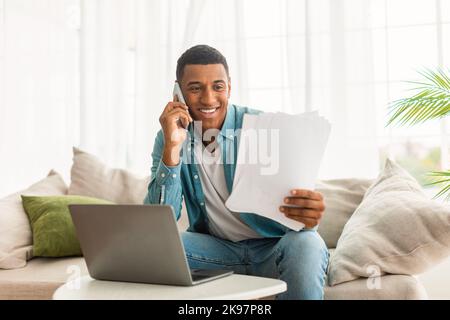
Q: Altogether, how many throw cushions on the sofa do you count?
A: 5